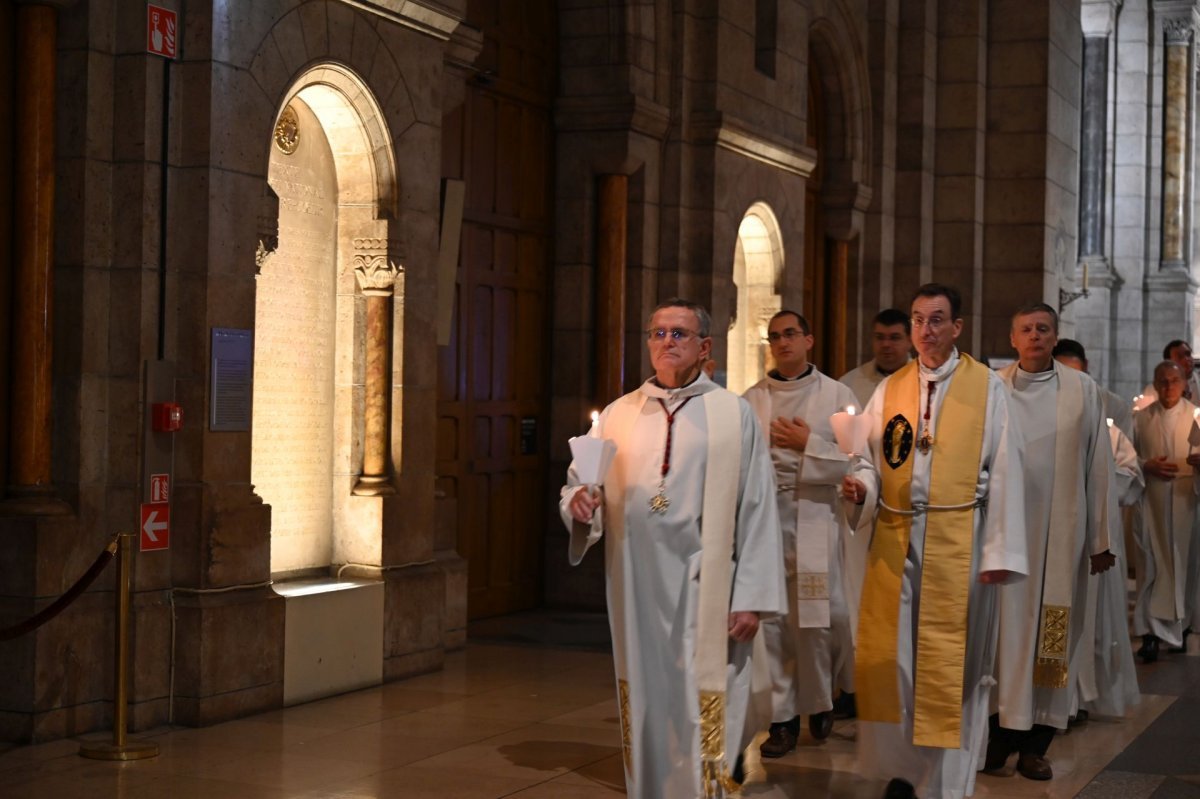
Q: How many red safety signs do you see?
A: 3